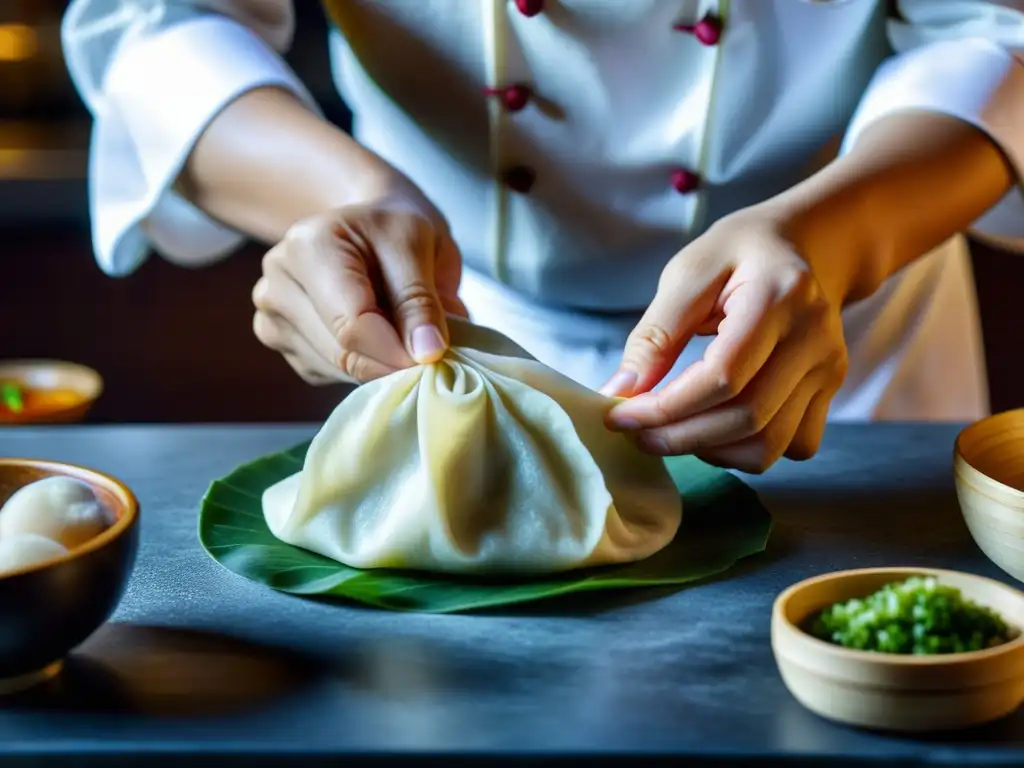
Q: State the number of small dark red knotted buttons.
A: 5